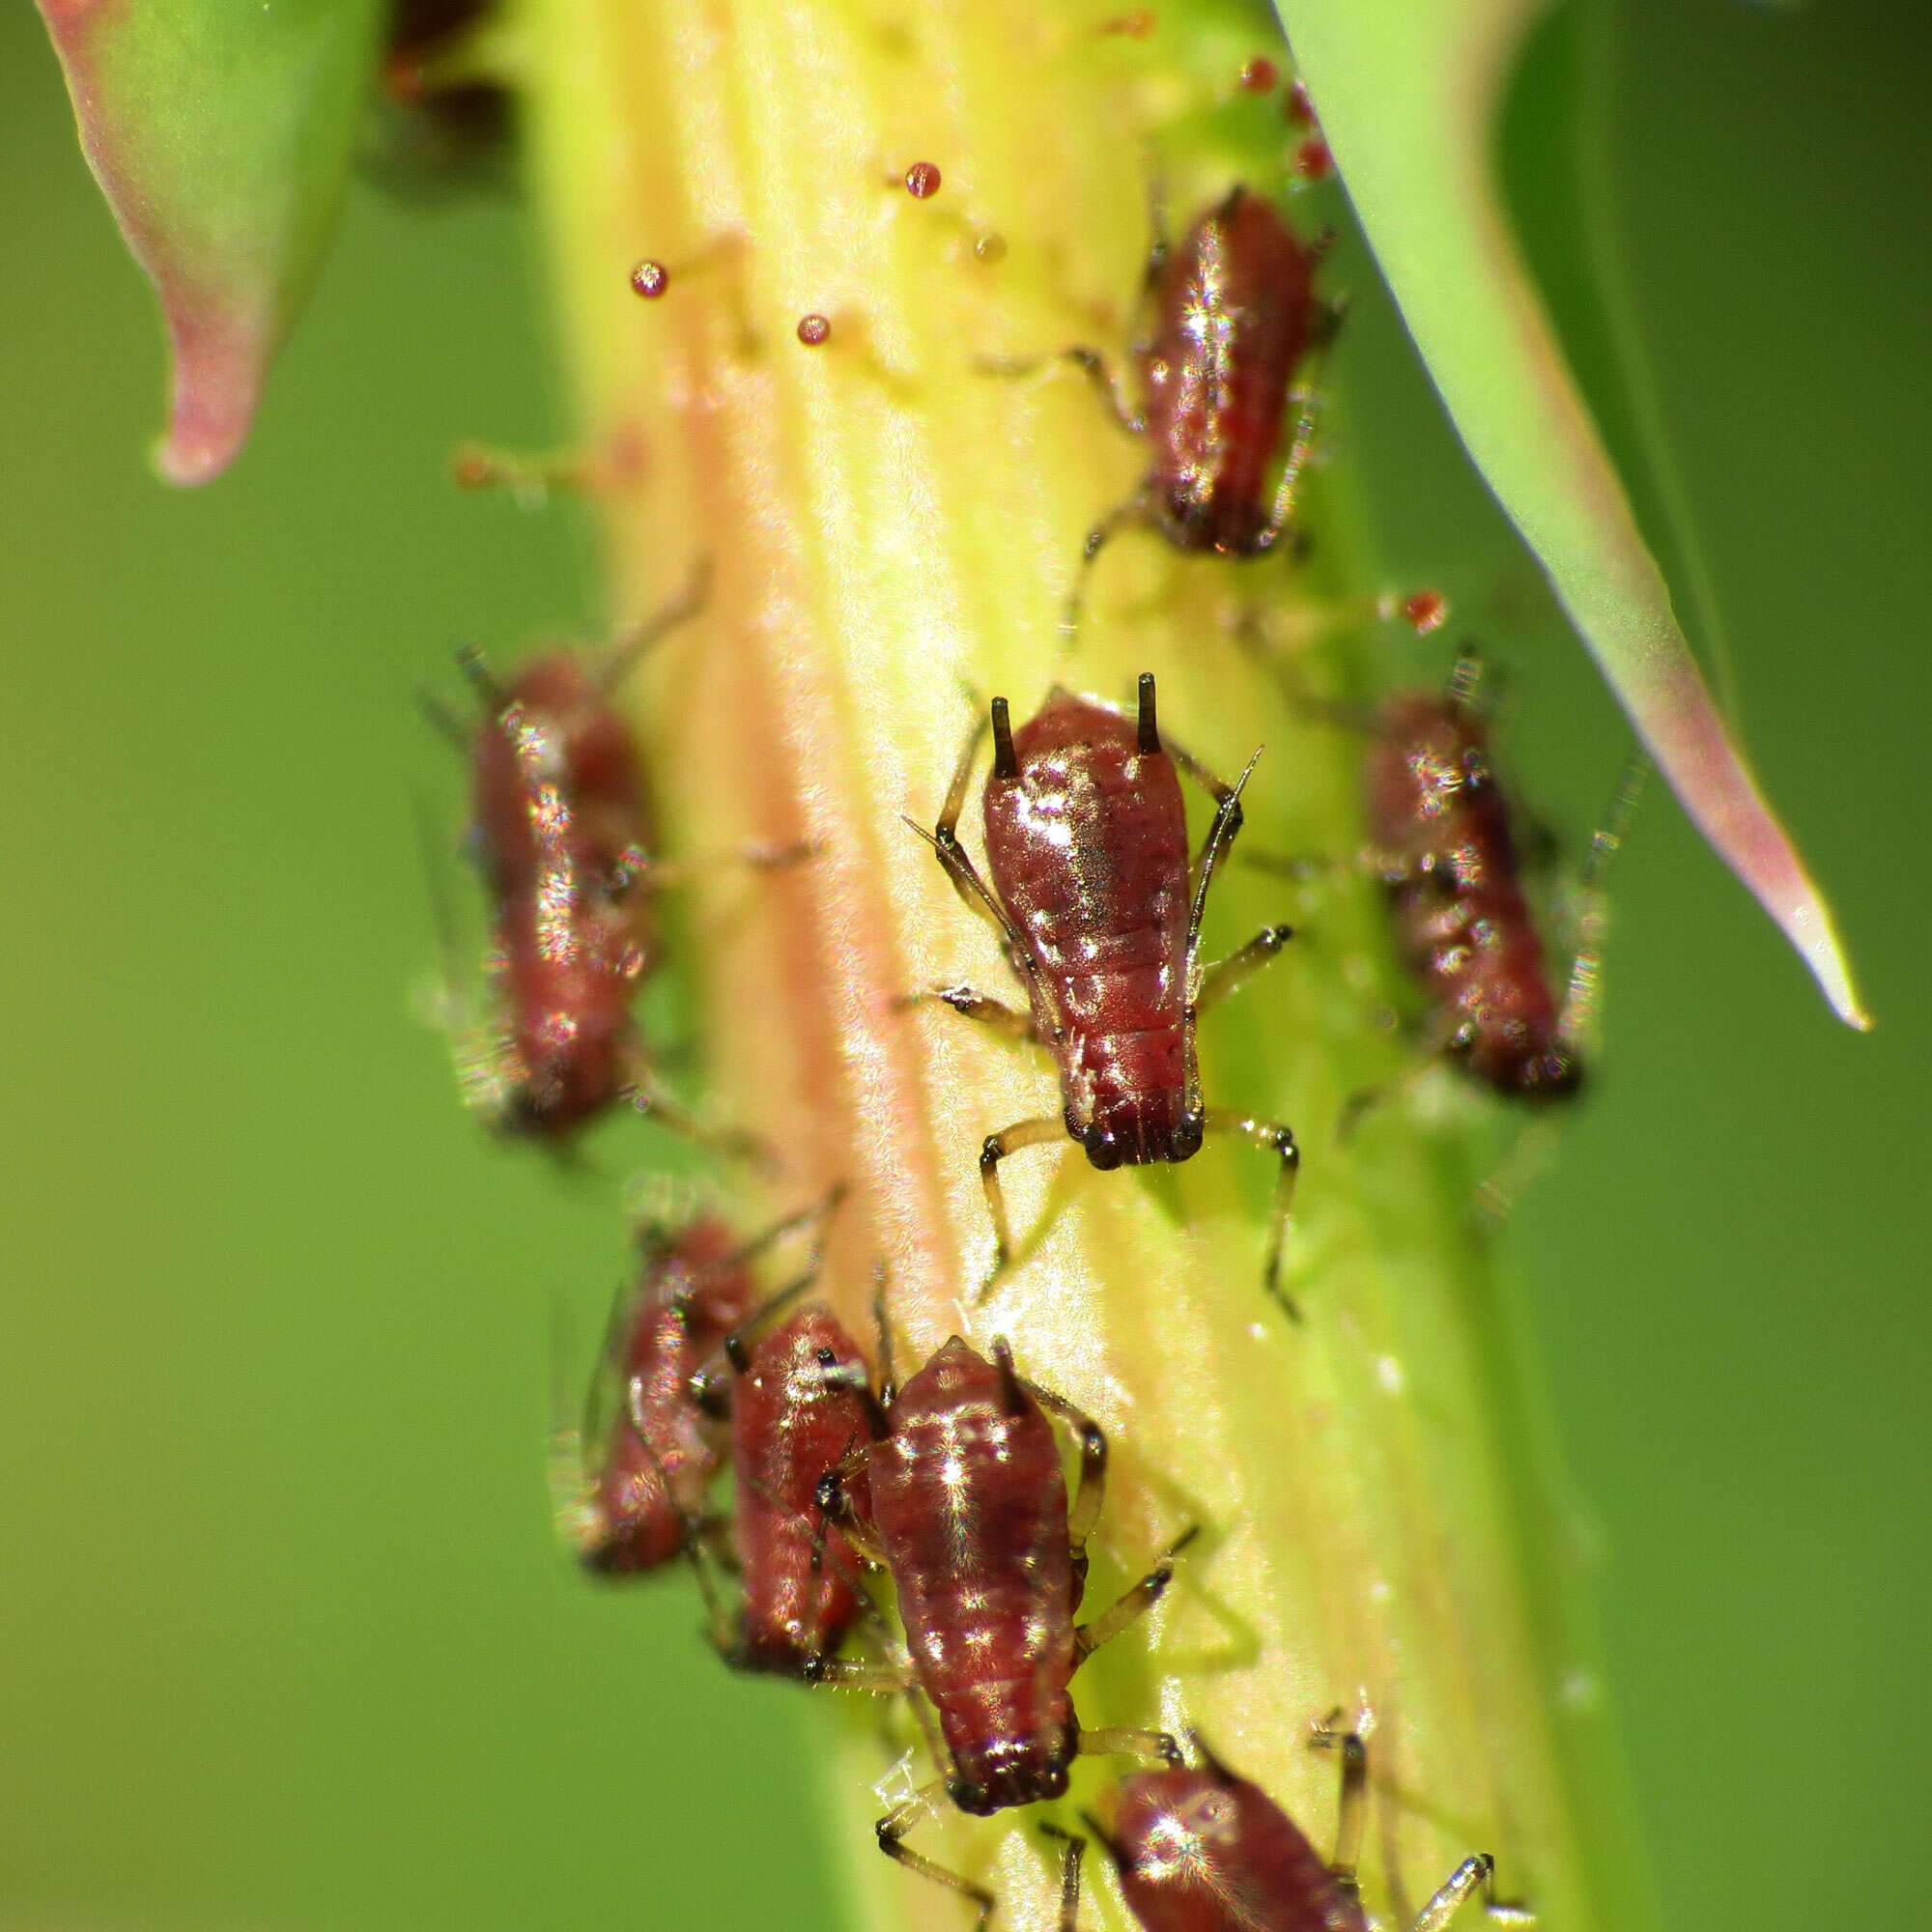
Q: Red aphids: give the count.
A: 8